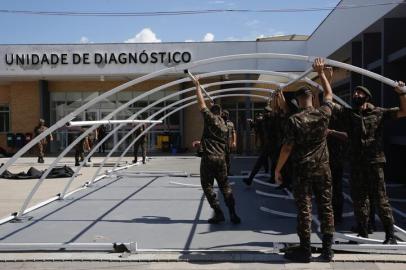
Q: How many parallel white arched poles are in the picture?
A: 5